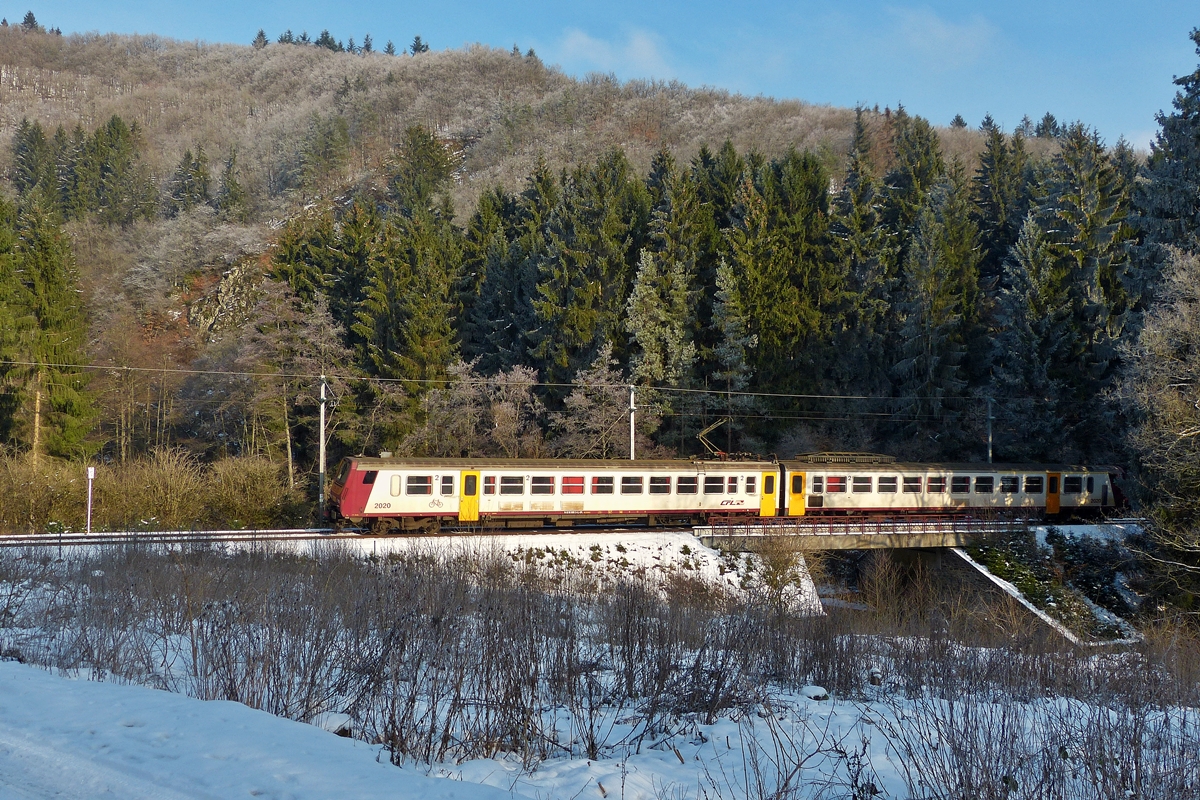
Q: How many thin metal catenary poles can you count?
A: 3